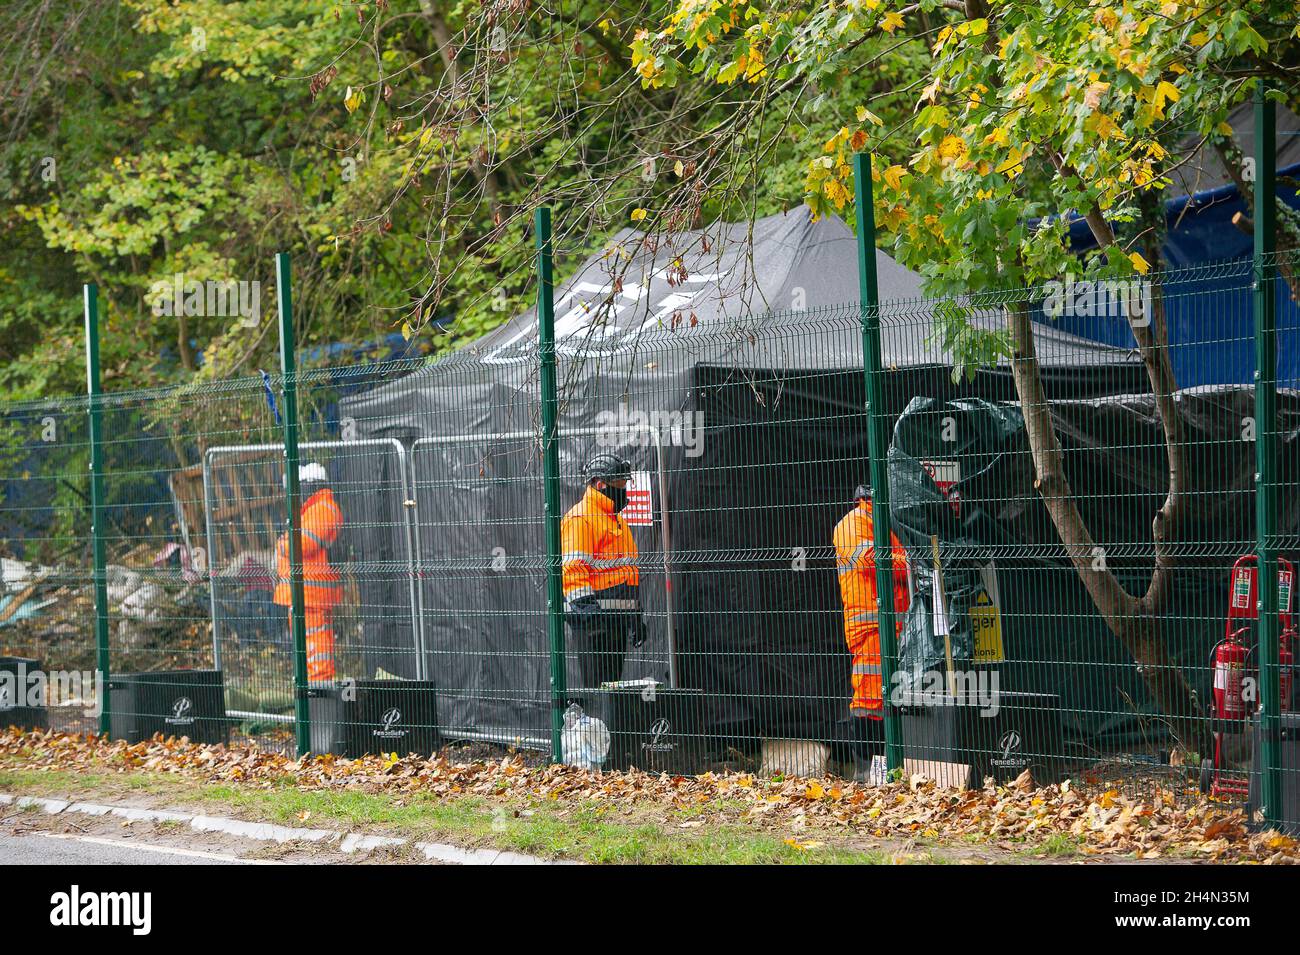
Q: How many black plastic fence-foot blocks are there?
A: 6